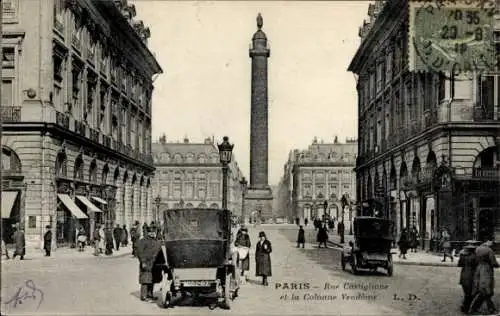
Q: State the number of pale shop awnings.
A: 4